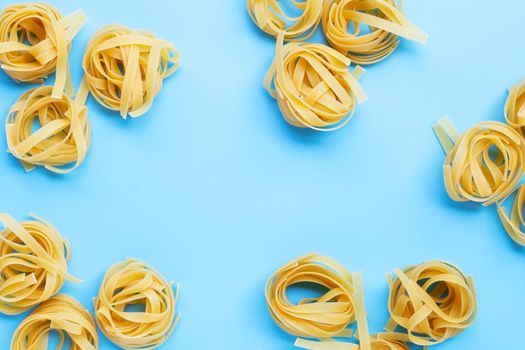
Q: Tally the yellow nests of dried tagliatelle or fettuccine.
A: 15